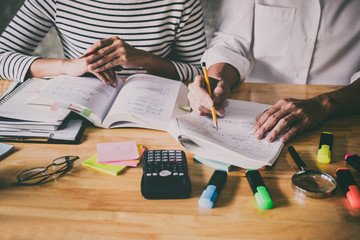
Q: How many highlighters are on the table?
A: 5